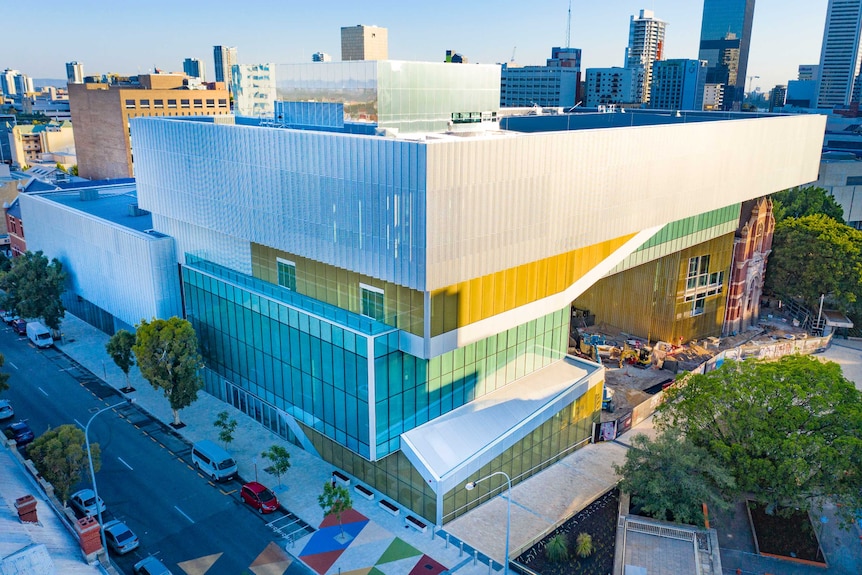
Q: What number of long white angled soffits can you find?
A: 2